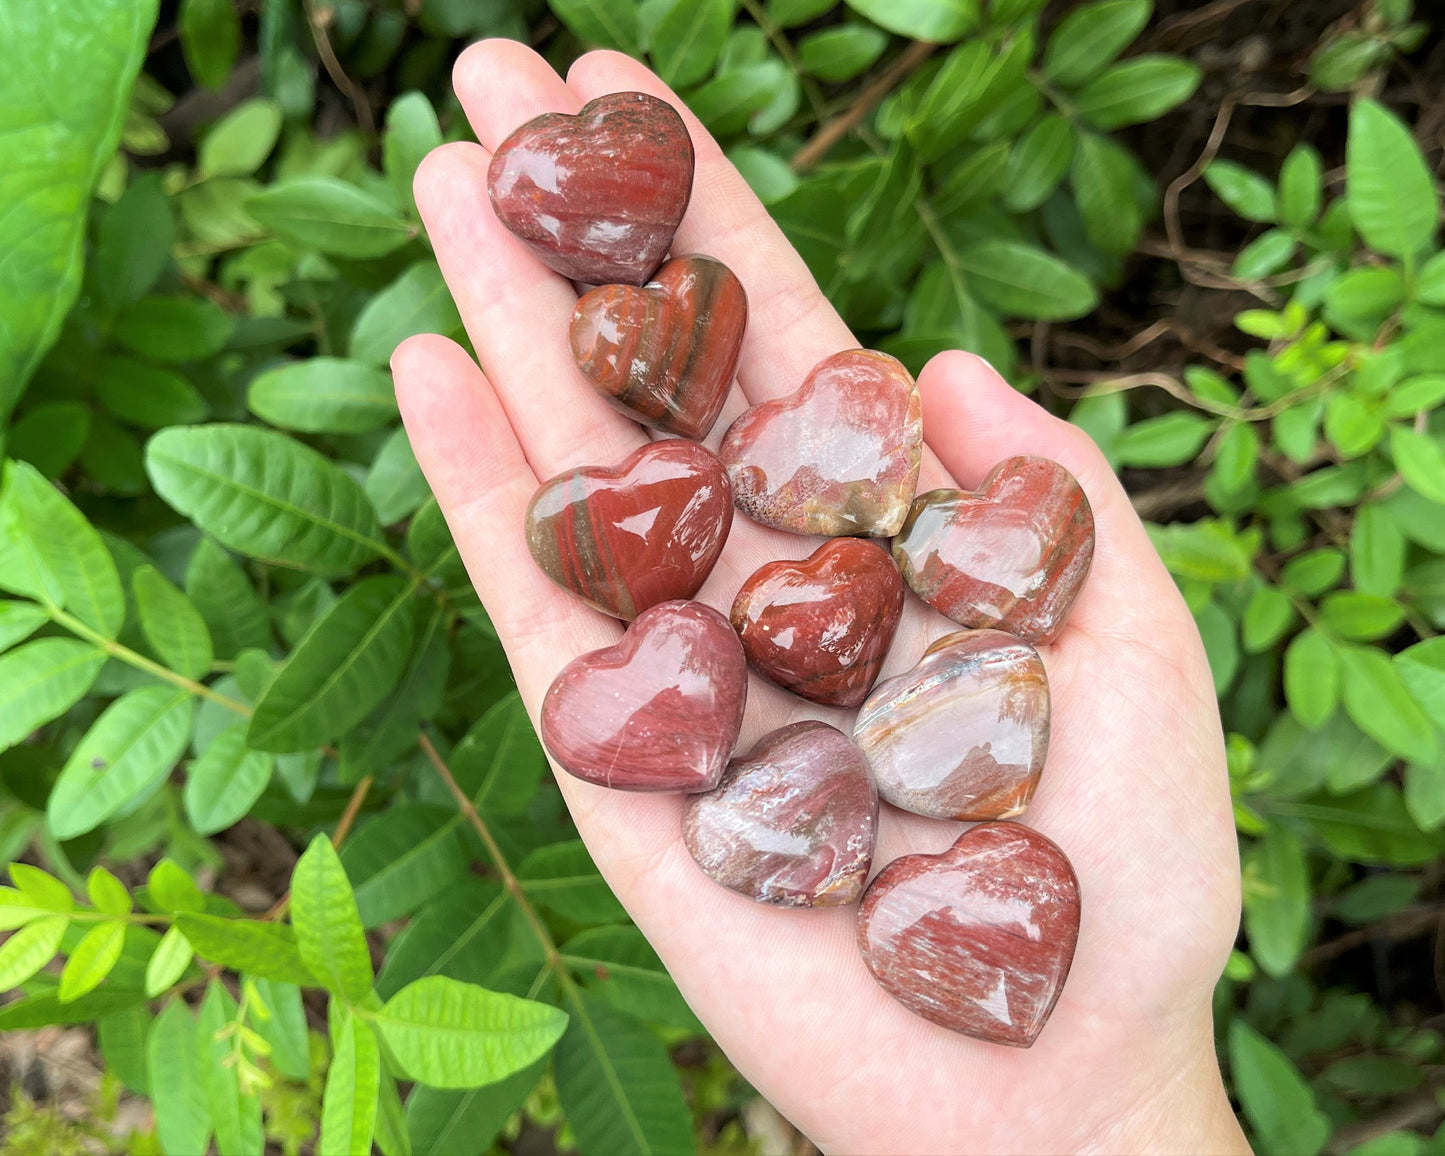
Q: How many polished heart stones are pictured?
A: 10